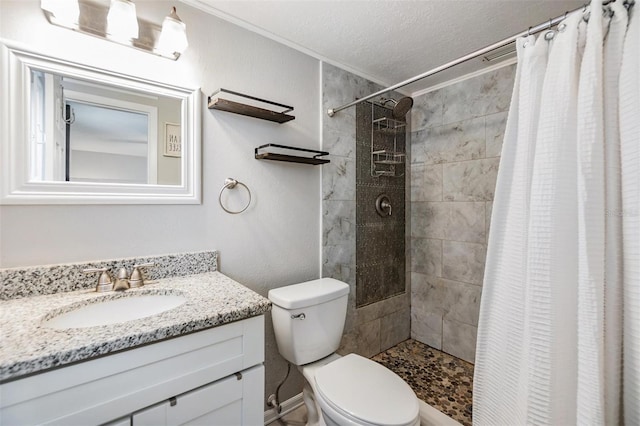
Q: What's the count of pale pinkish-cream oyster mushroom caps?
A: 0